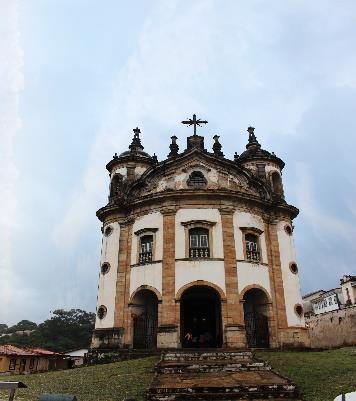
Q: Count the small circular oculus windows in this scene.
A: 6